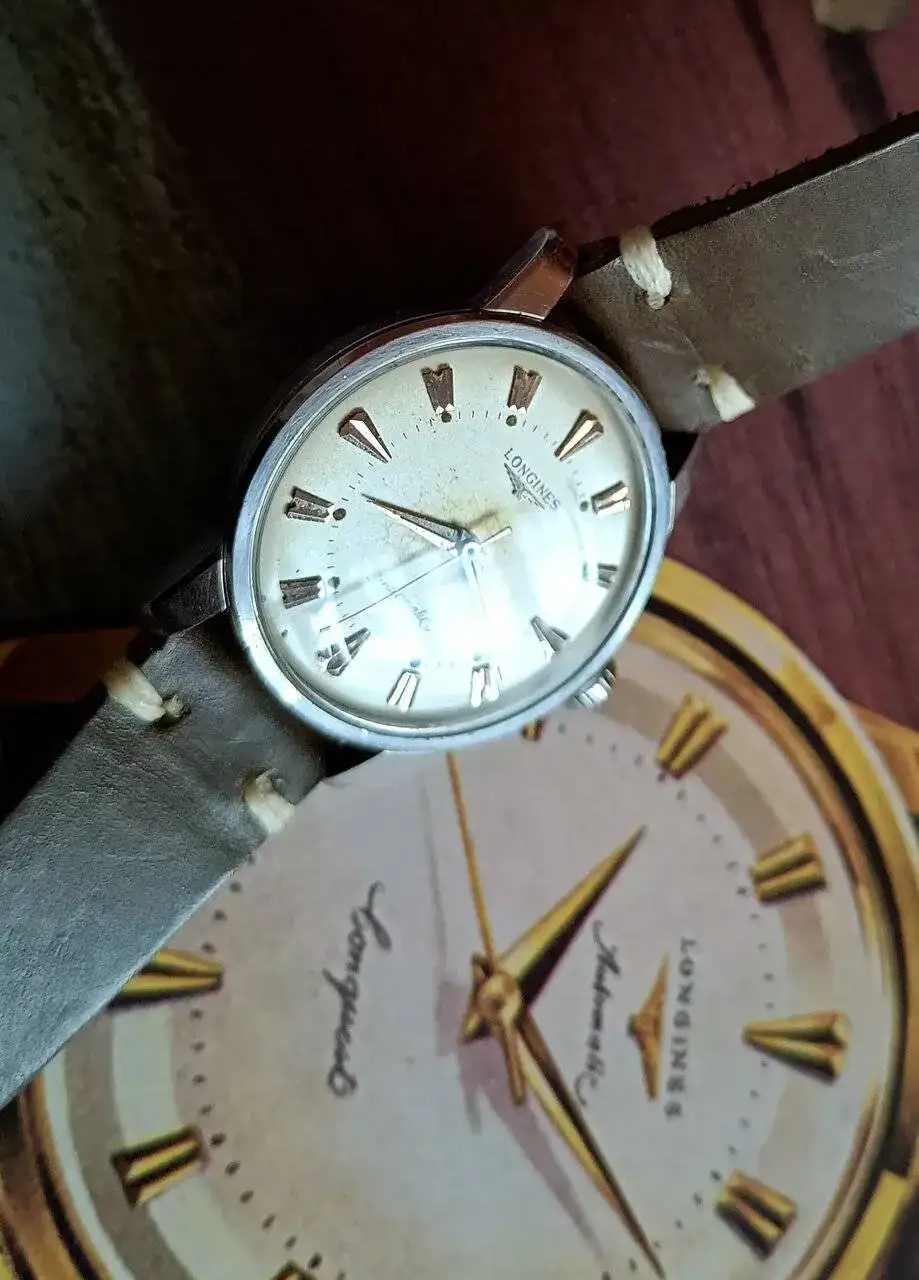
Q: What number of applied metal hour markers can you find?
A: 12